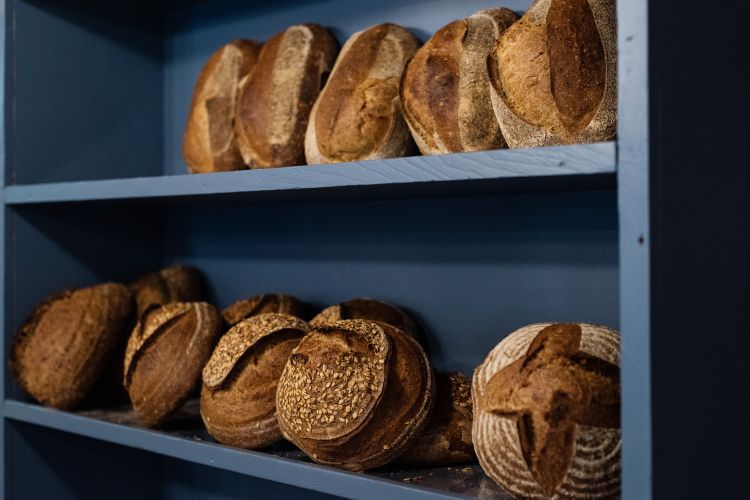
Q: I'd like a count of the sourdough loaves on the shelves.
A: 14